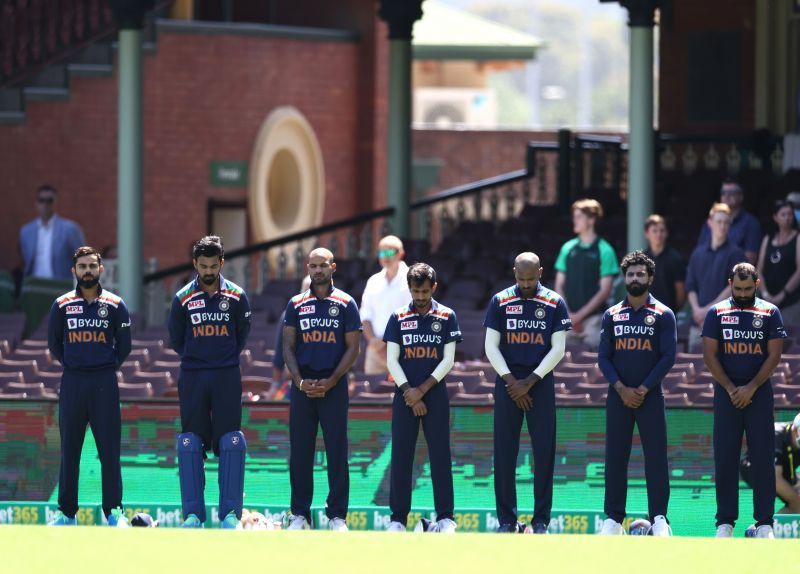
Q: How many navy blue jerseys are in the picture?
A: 7